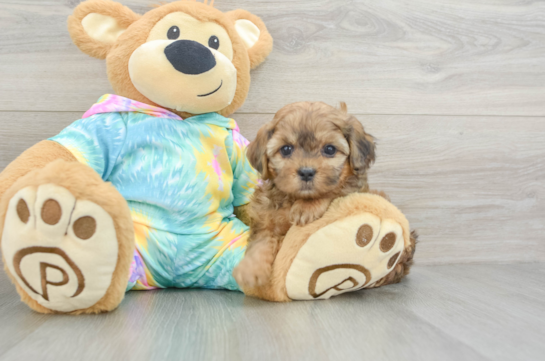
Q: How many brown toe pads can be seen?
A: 6